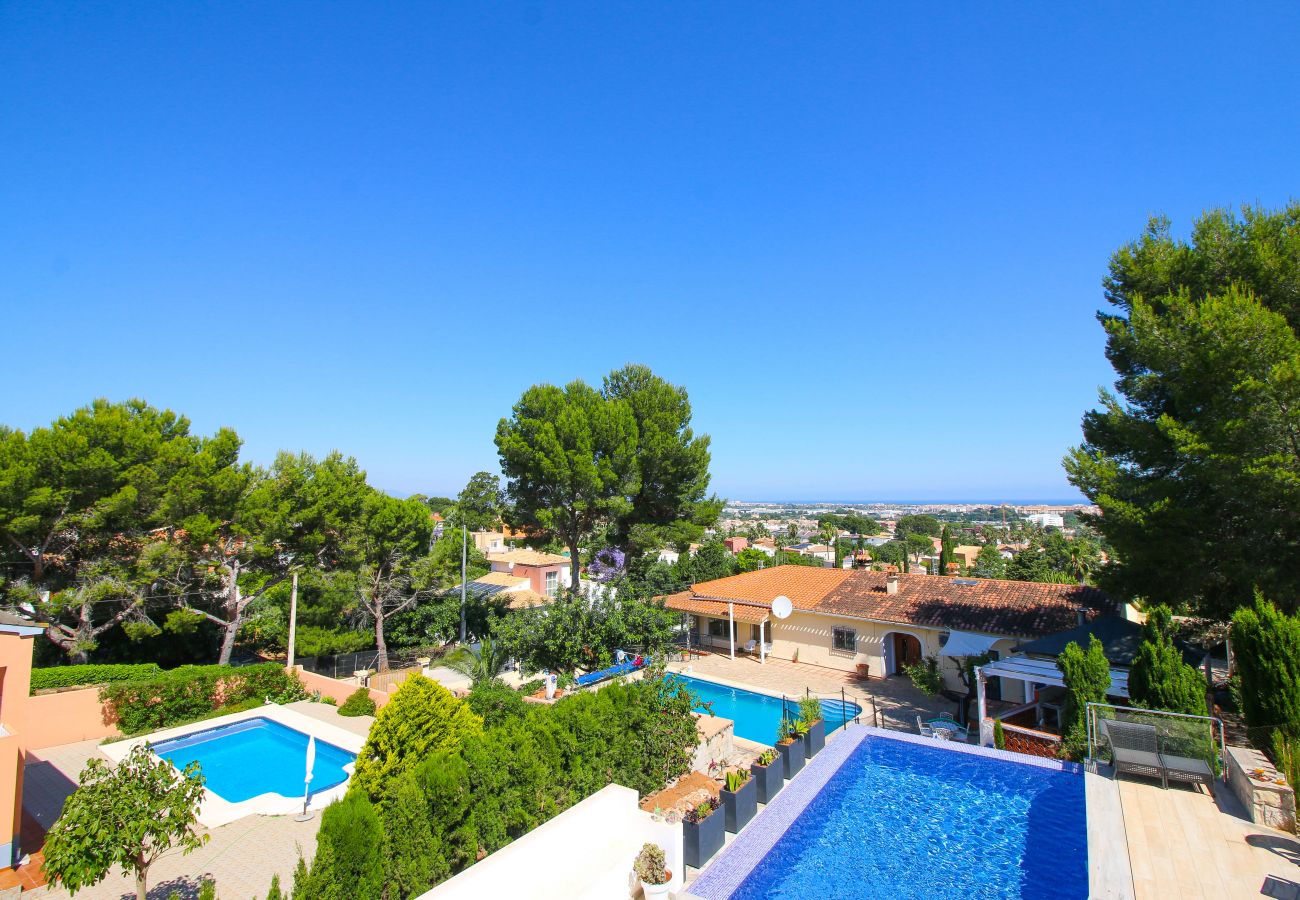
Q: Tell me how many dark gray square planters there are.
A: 5